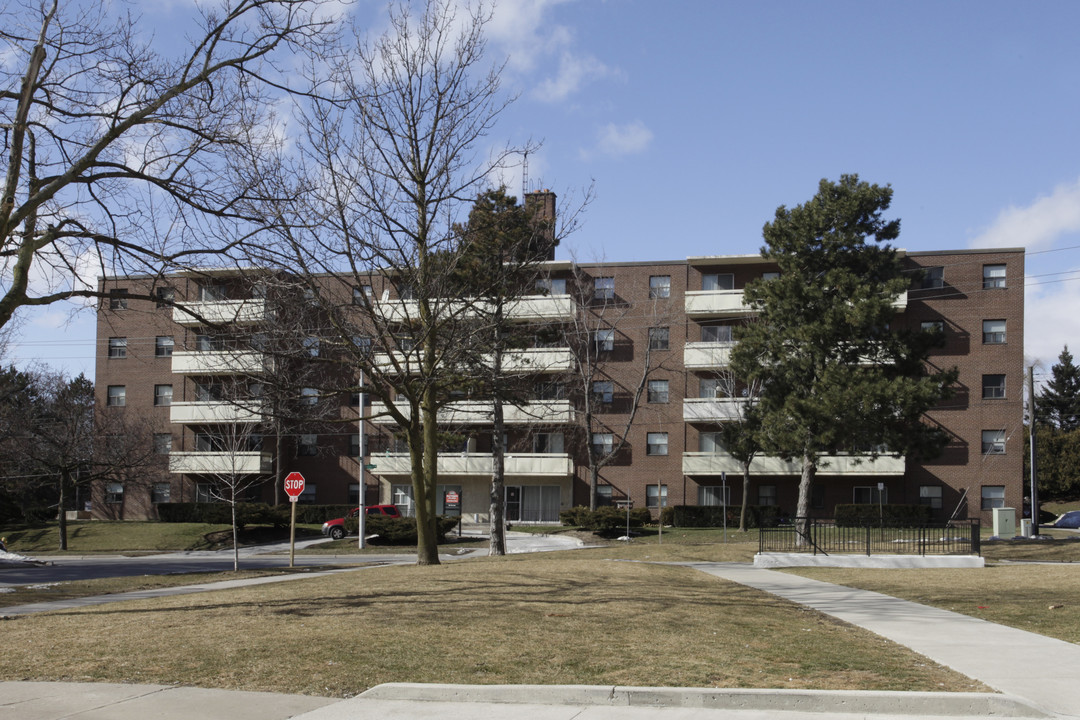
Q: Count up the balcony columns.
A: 3